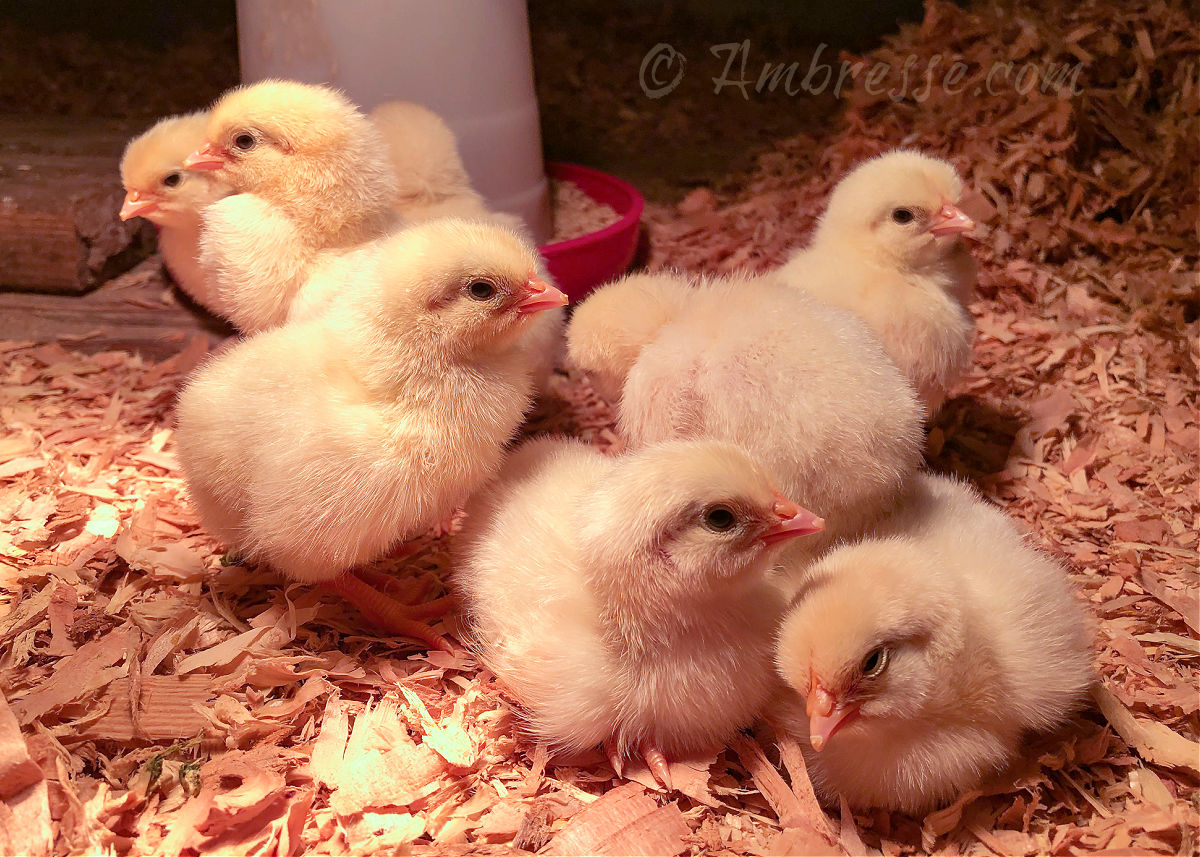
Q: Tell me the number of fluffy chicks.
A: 8